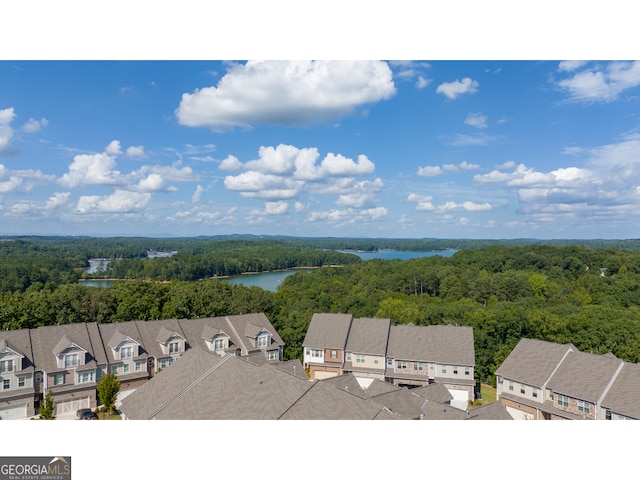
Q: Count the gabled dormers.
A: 6